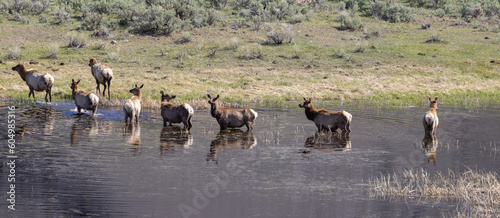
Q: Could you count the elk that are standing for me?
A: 8